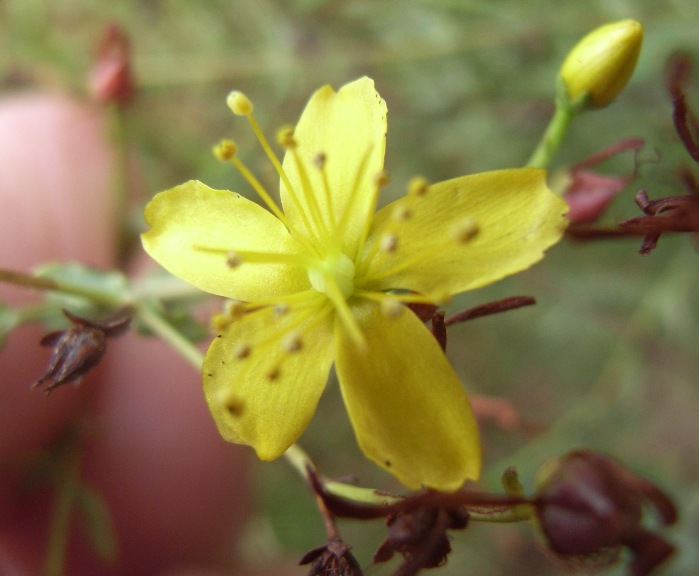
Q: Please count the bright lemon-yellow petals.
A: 5